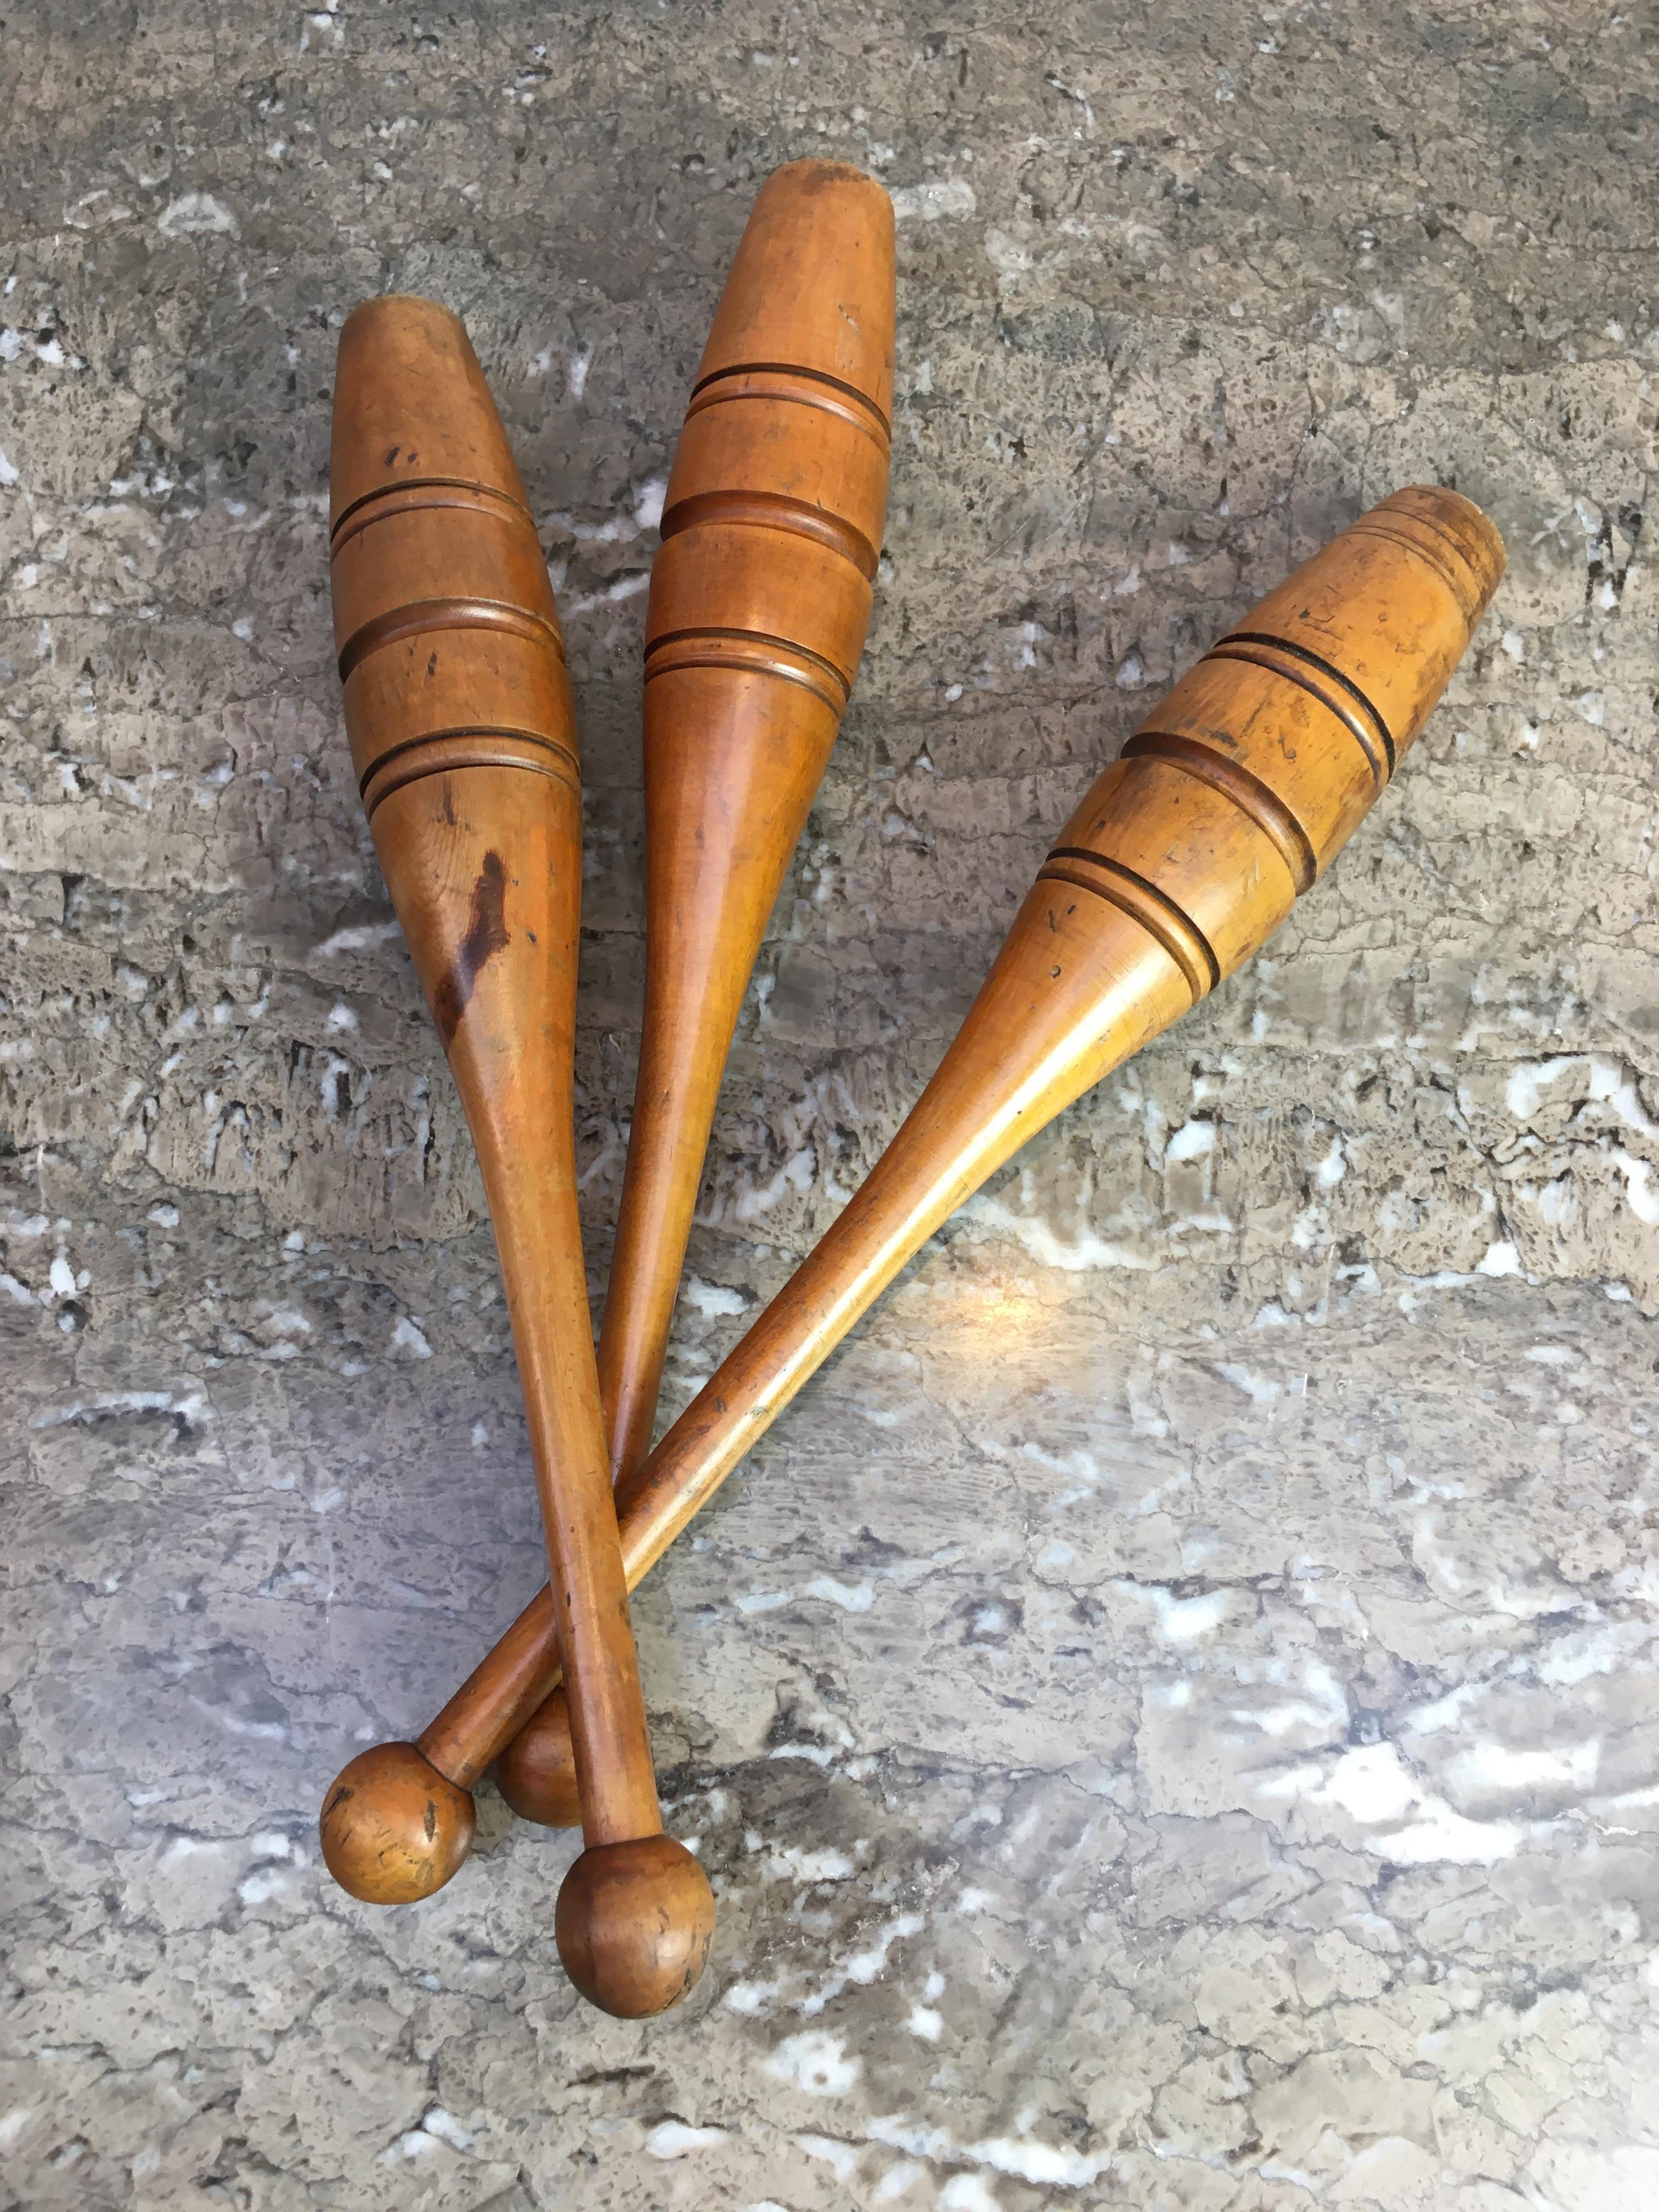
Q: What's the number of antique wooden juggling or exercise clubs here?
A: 3